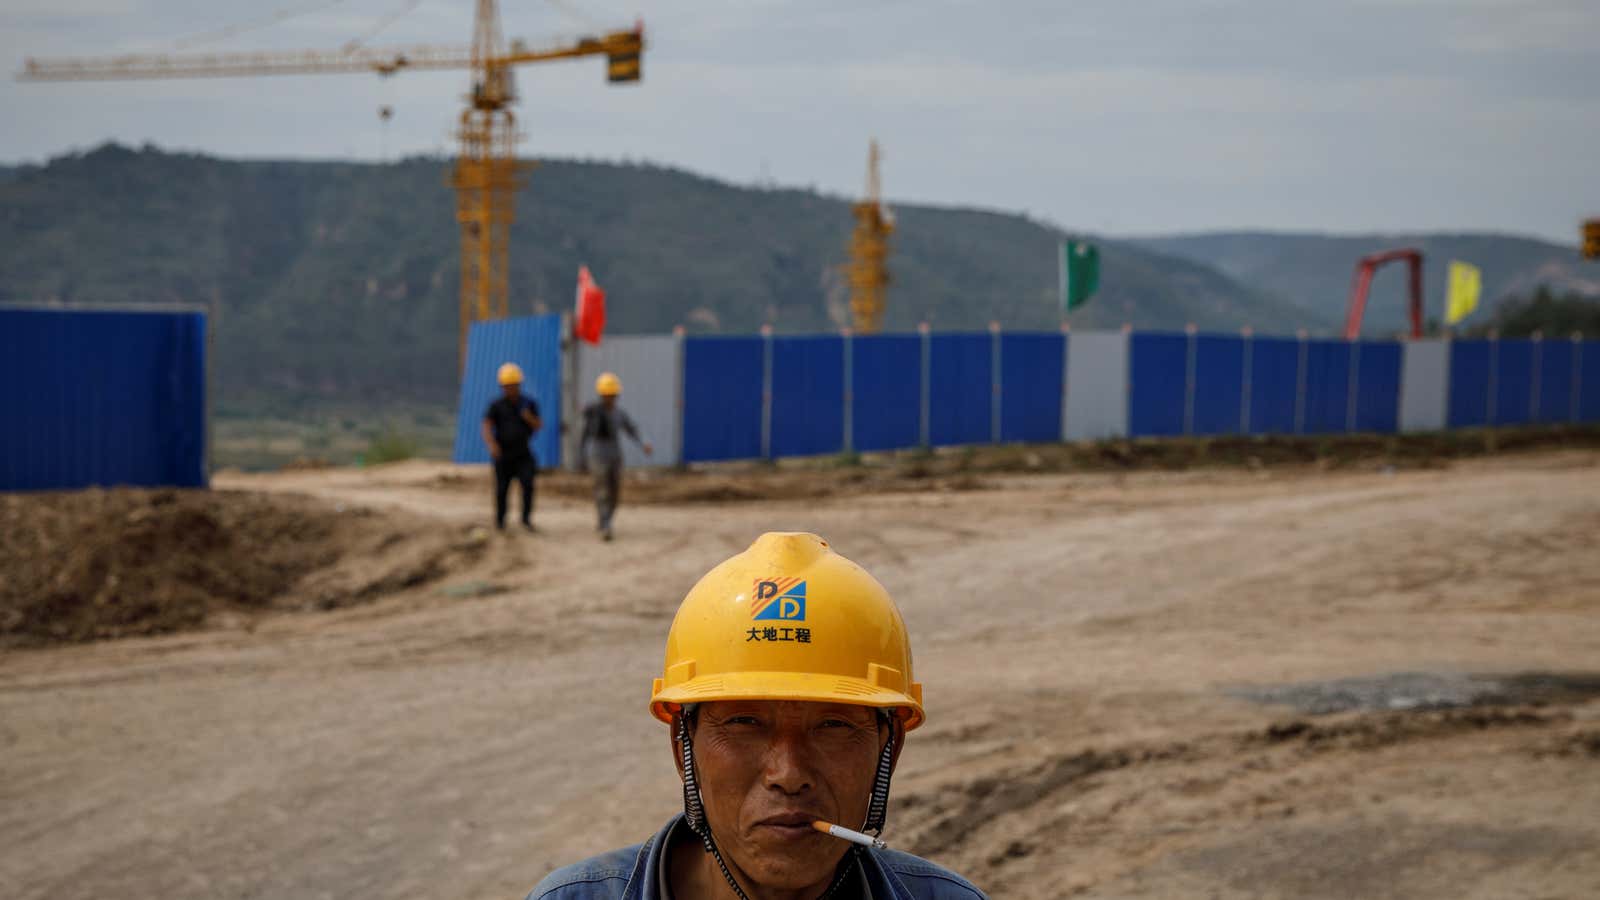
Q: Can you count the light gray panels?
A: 3